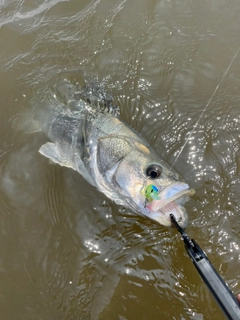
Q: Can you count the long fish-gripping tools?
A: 1